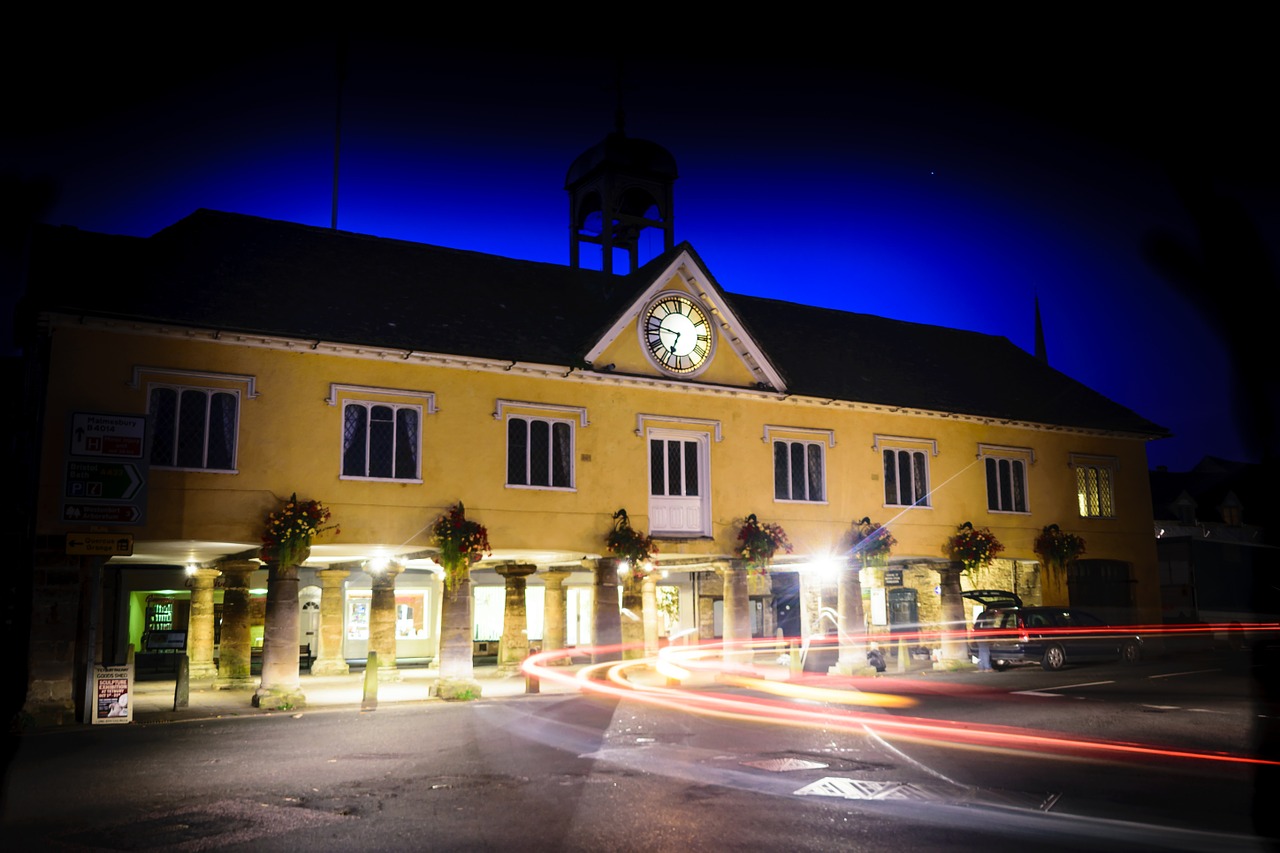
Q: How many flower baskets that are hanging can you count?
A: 7